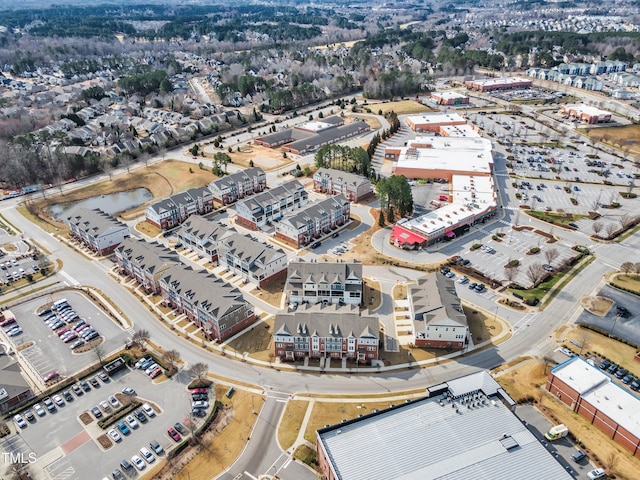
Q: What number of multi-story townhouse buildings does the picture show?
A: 13